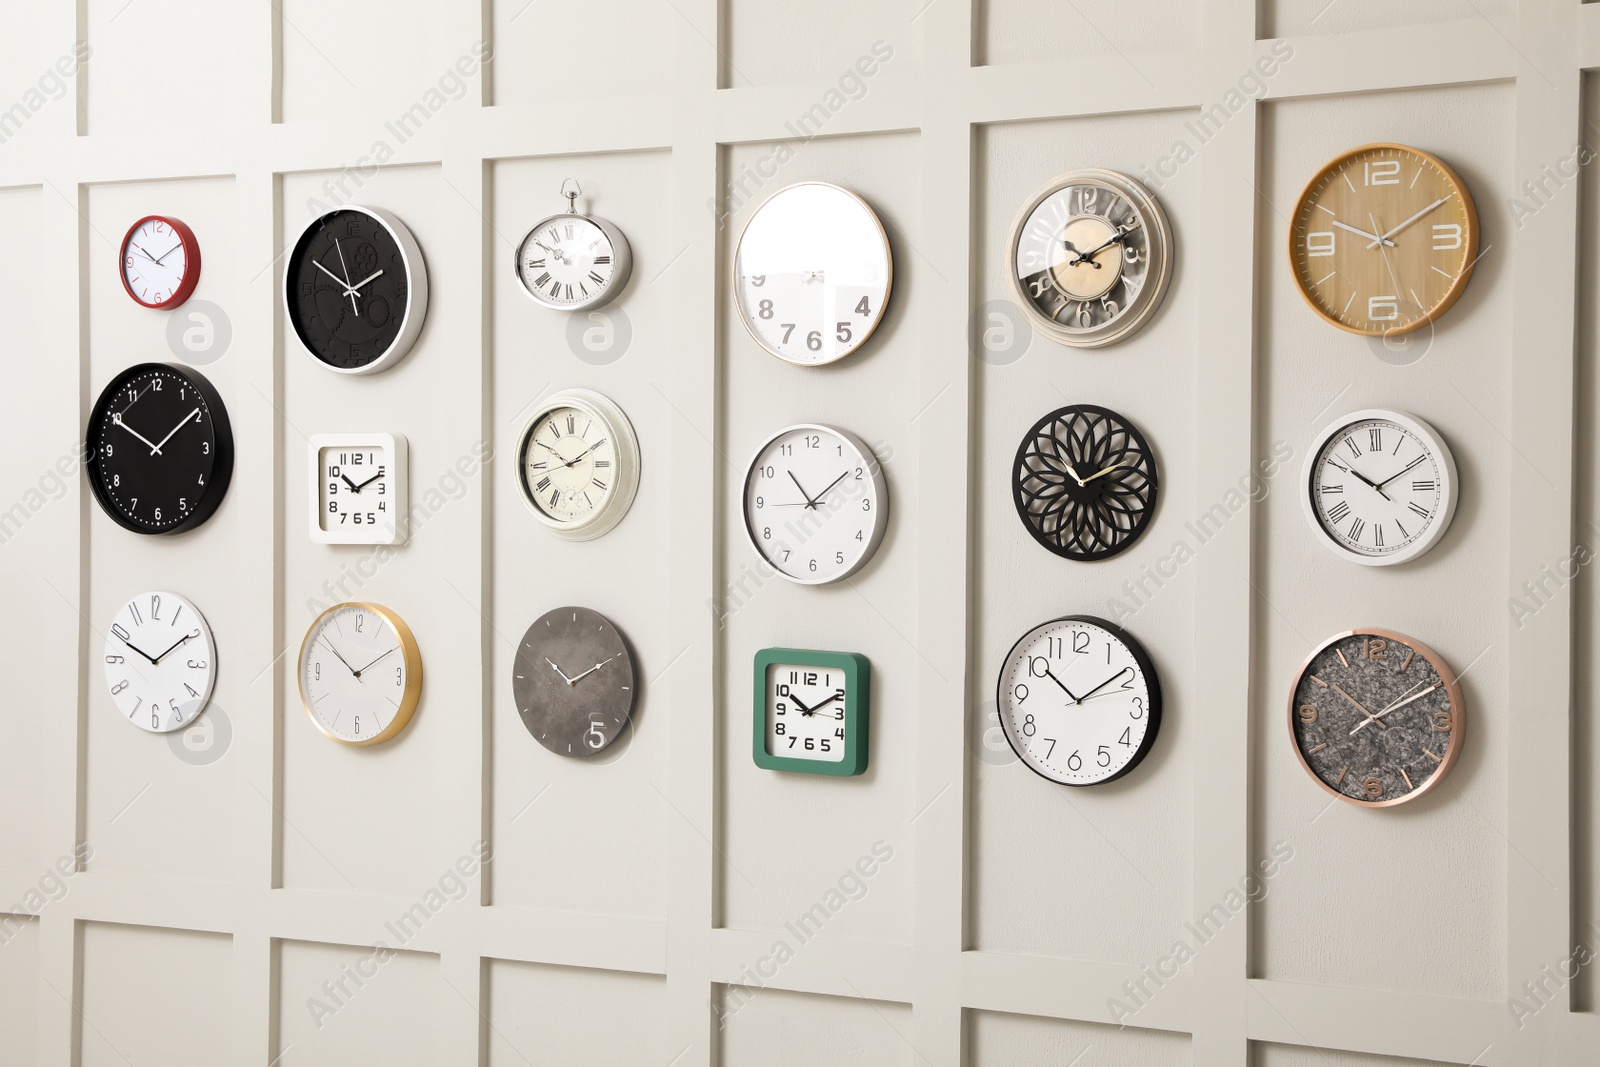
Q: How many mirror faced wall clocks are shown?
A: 1